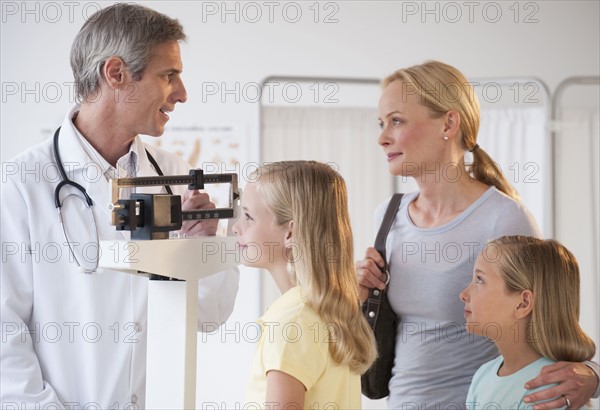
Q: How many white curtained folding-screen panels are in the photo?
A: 3